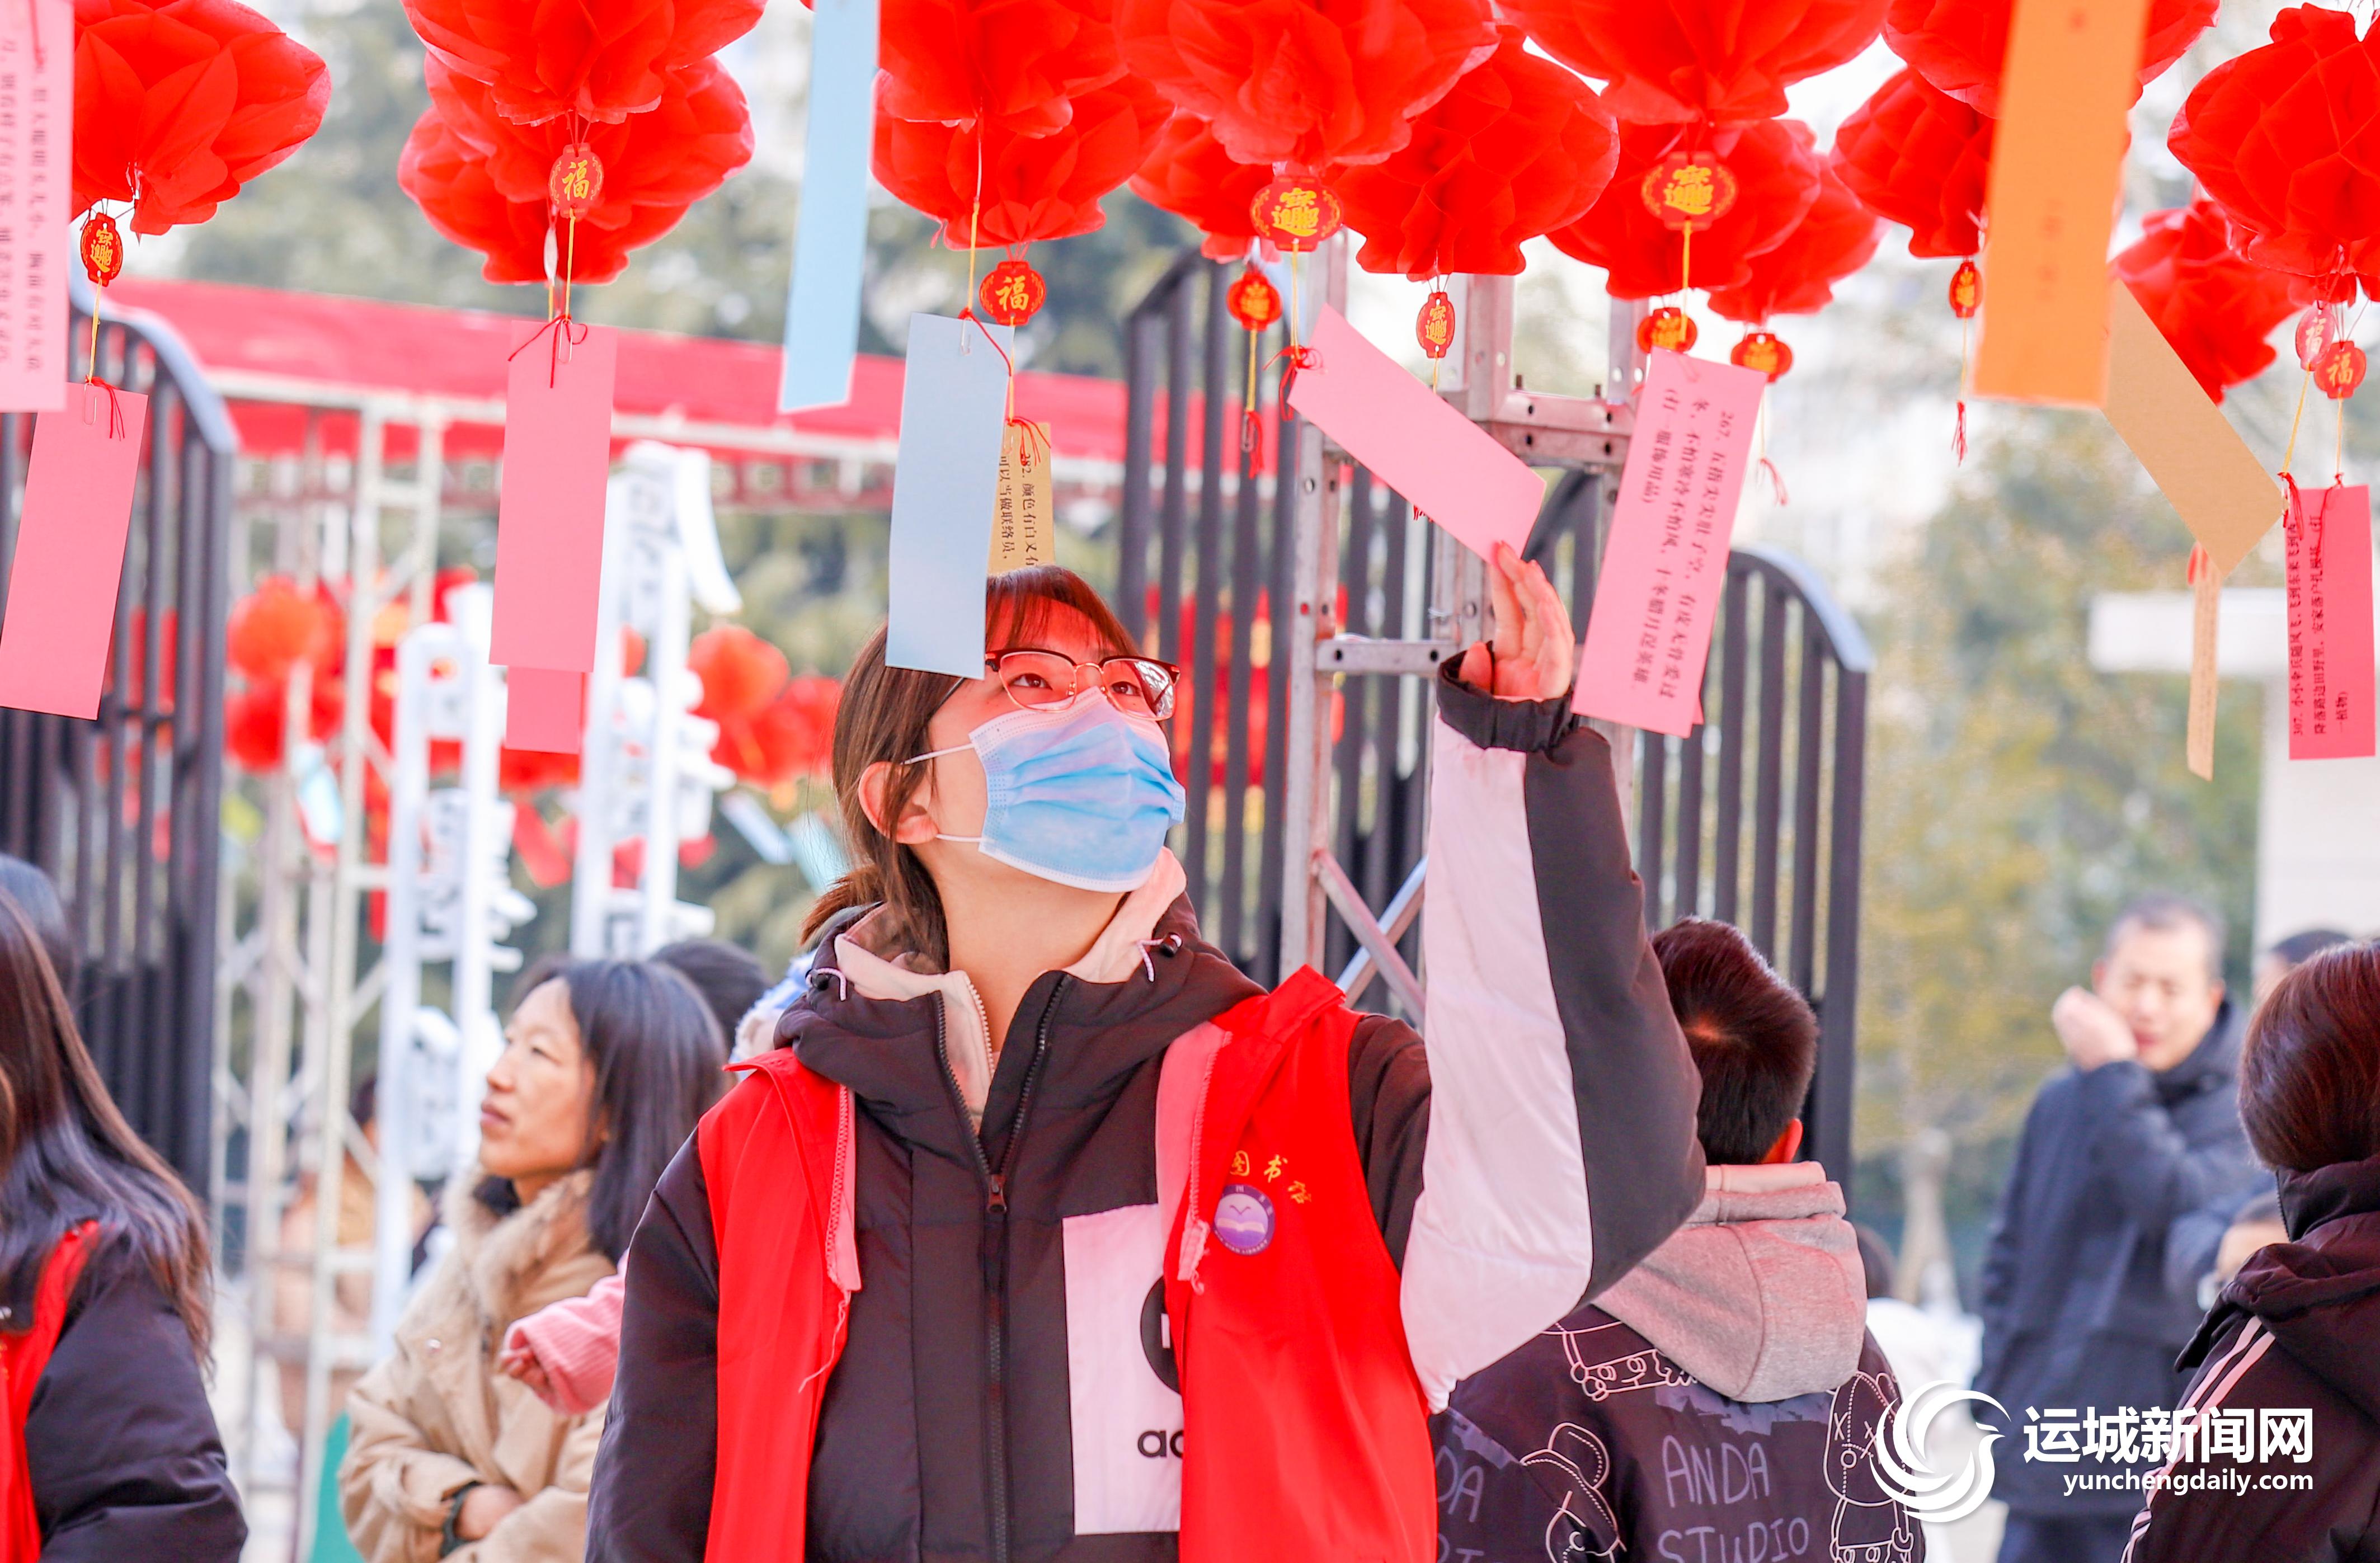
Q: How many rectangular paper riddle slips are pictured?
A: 14